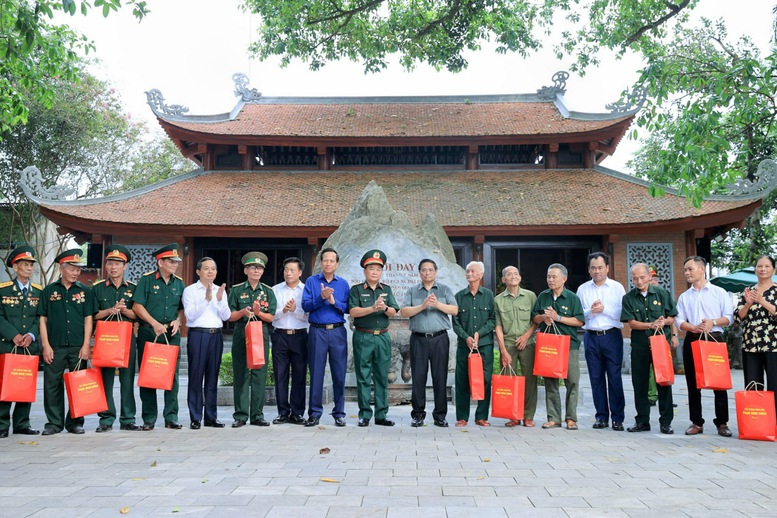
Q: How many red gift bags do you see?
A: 11